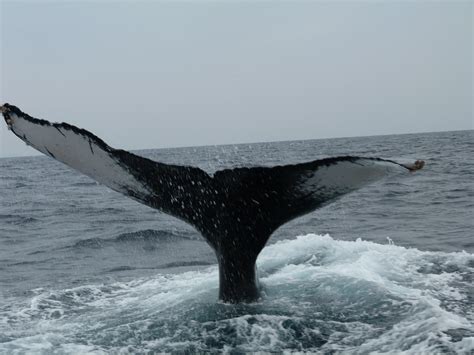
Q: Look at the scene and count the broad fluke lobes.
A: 2